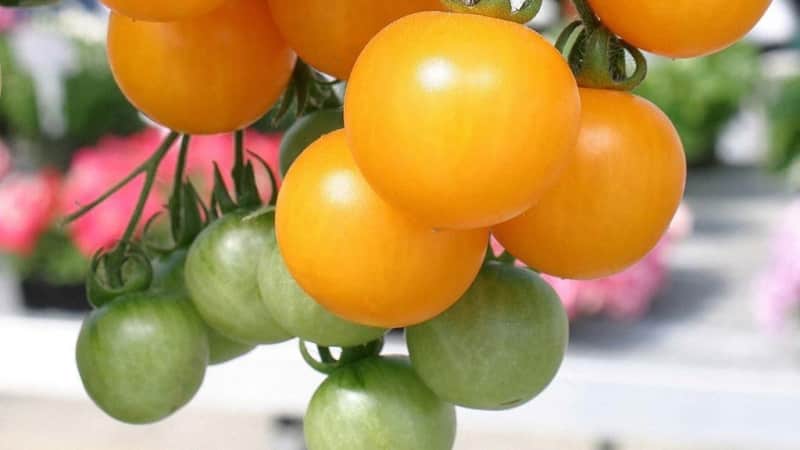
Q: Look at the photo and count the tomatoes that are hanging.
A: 14